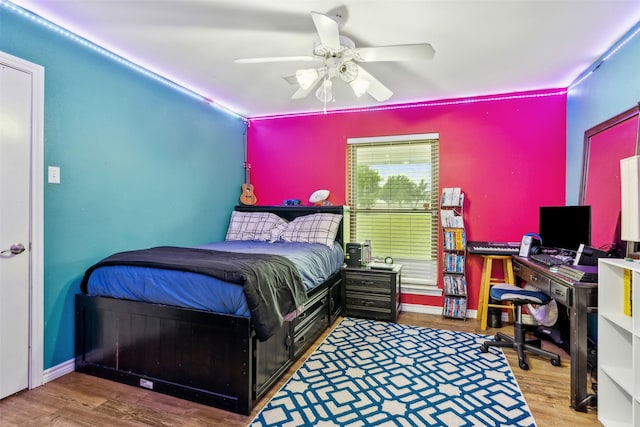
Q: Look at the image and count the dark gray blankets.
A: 1